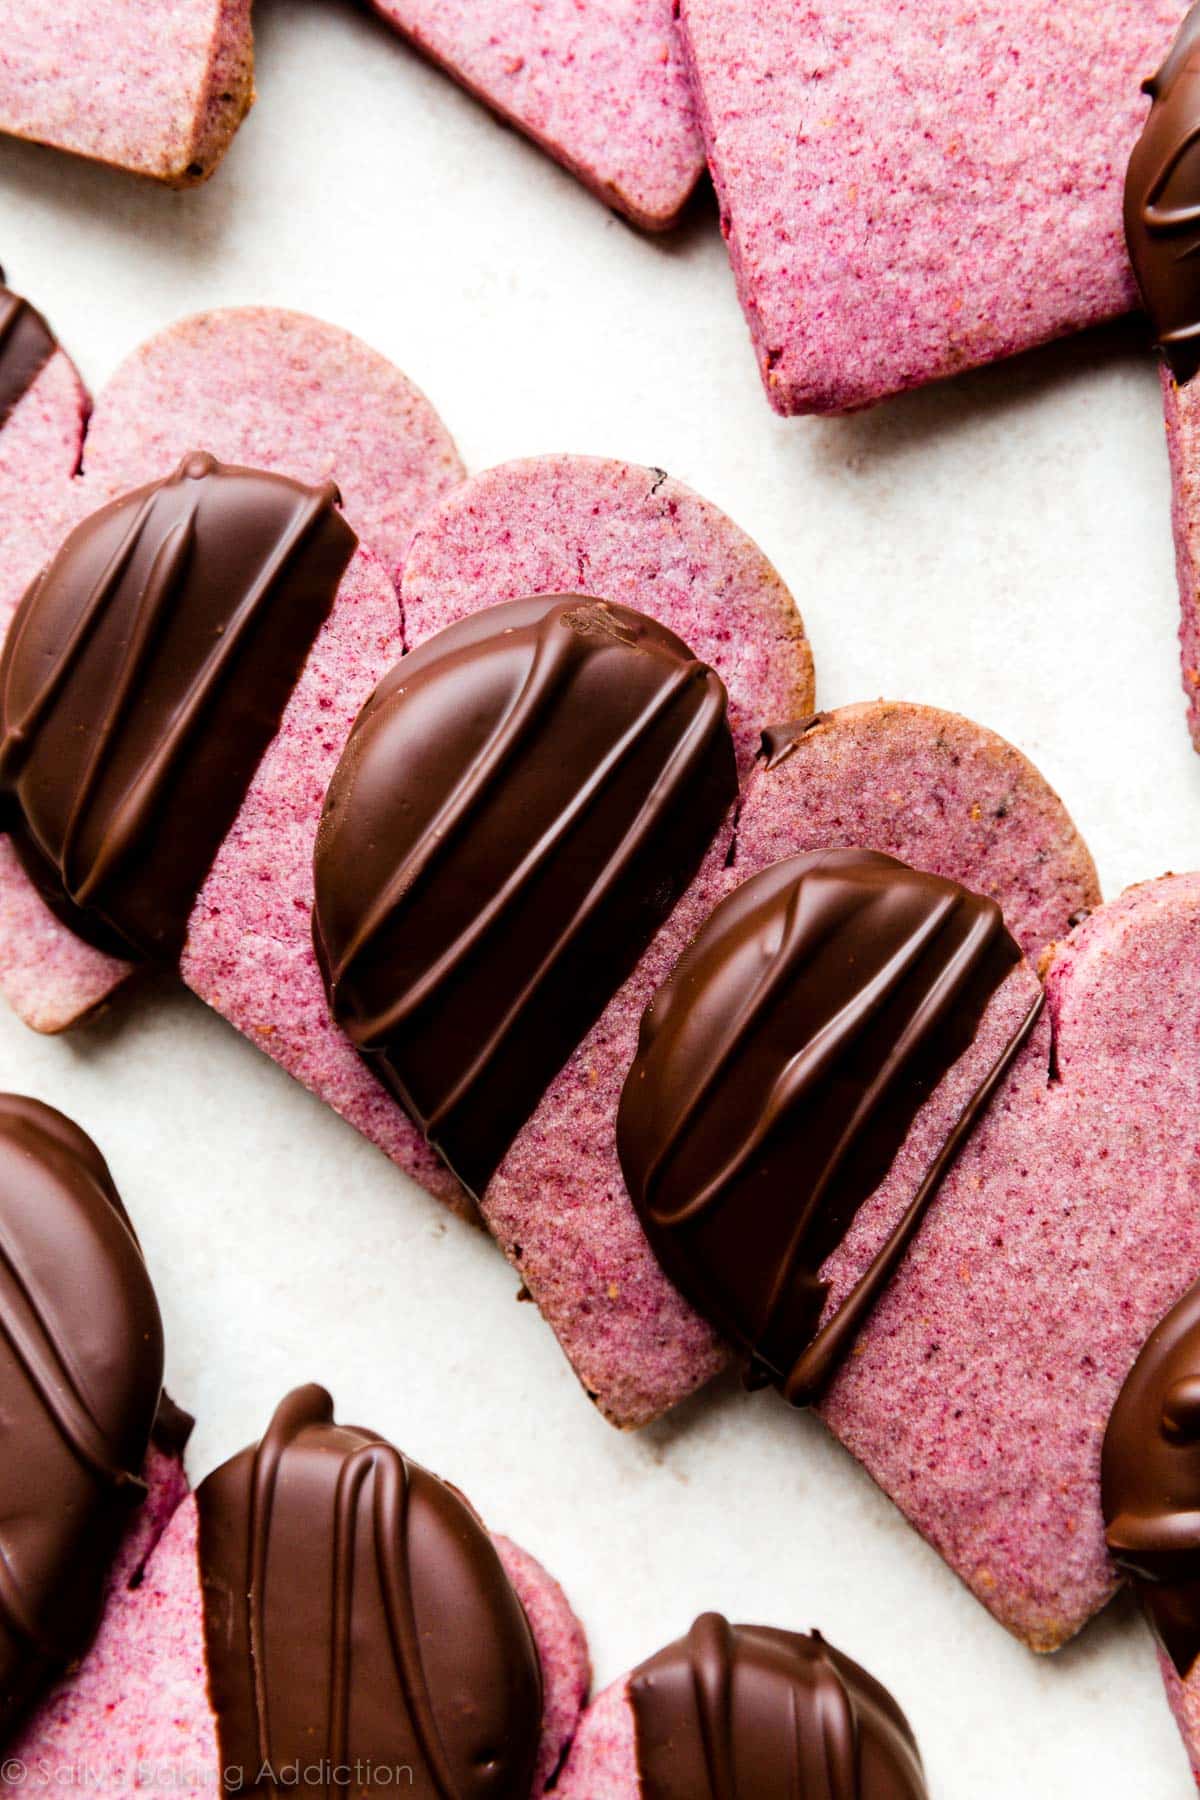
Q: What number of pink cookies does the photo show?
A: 12